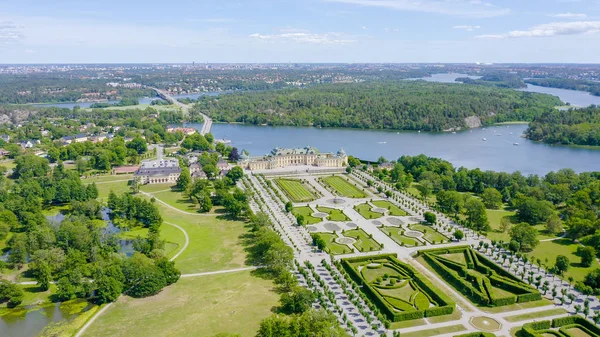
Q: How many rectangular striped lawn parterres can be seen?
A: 2